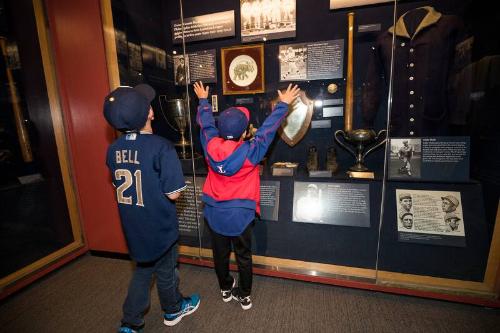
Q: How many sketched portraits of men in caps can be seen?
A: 4